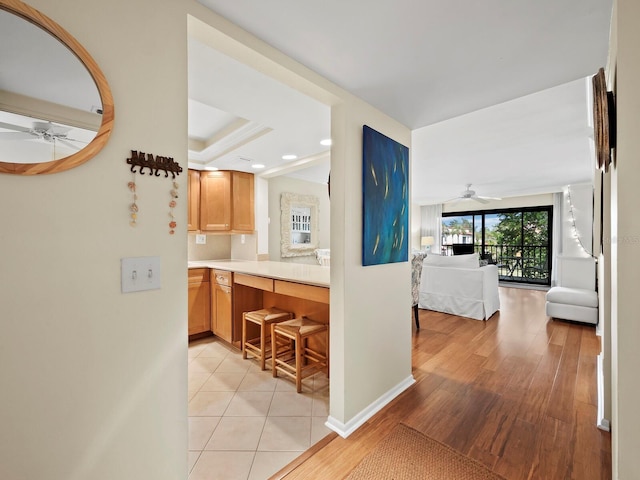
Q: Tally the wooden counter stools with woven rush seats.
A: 2